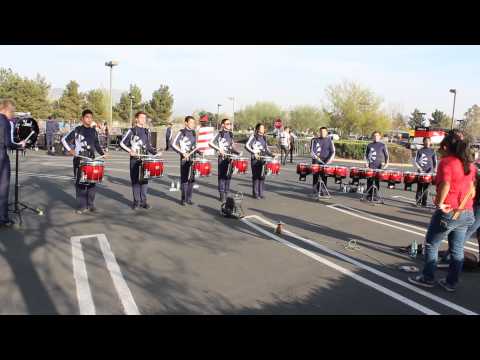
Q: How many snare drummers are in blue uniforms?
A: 5